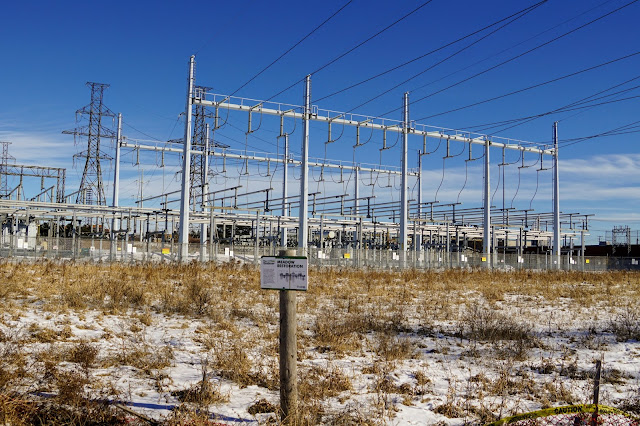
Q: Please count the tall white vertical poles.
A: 10